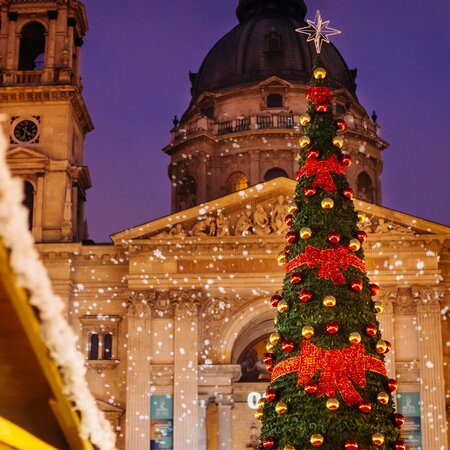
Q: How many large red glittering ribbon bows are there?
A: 4